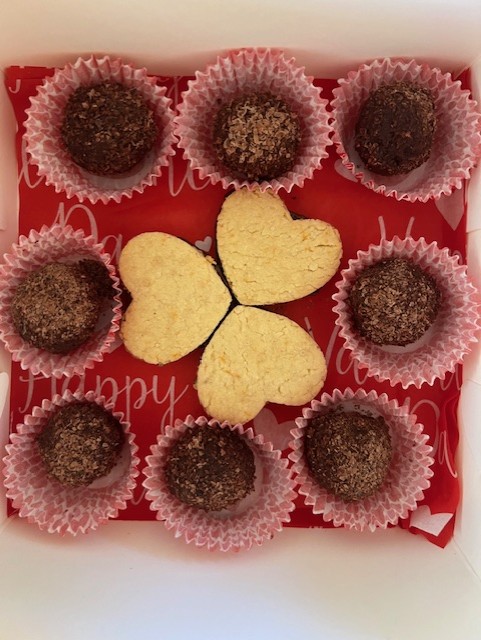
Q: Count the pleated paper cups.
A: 8